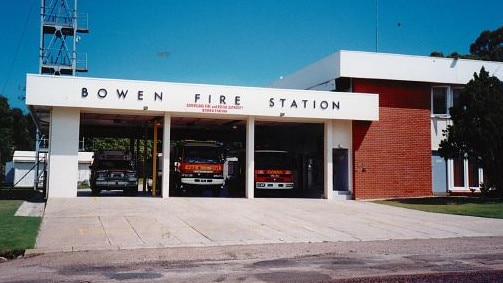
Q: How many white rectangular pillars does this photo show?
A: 4